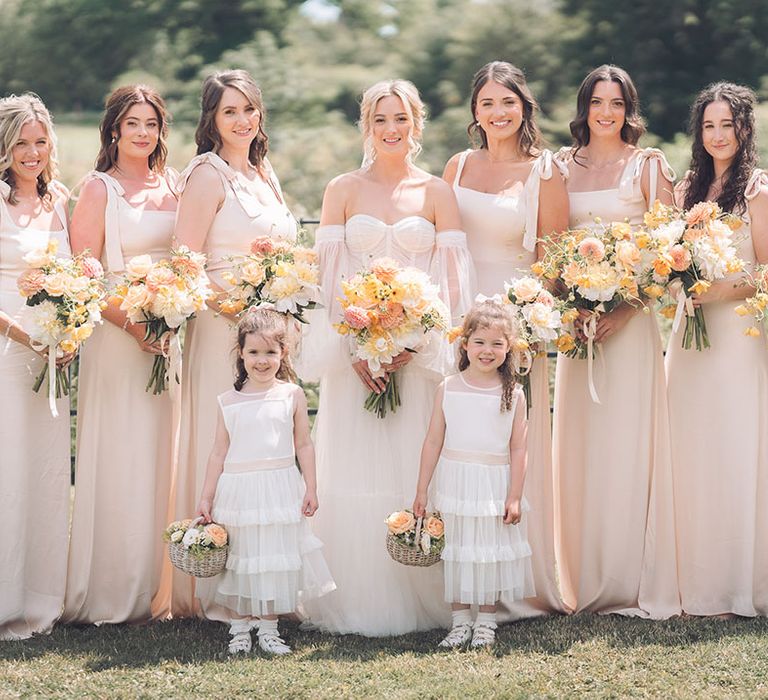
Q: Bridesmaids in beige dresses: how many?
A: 6